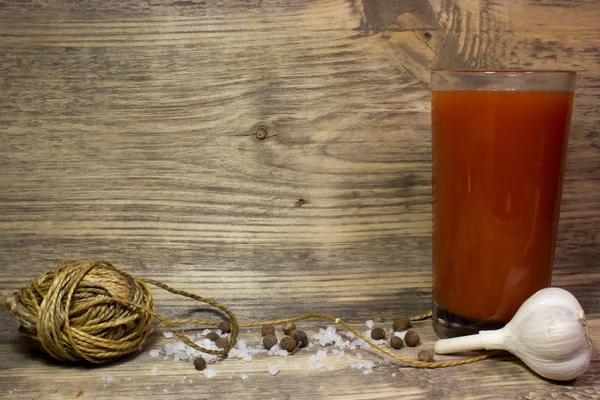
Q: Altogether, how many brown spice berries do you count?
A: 14